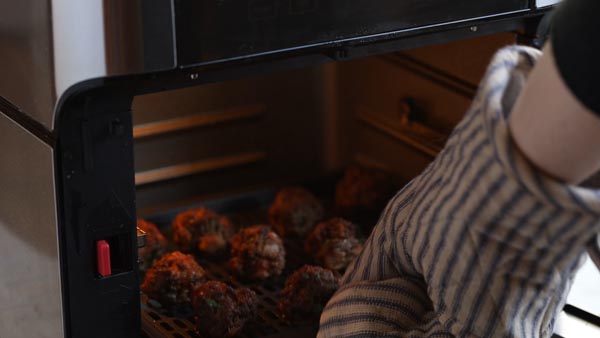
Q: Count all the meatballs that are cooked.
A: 9